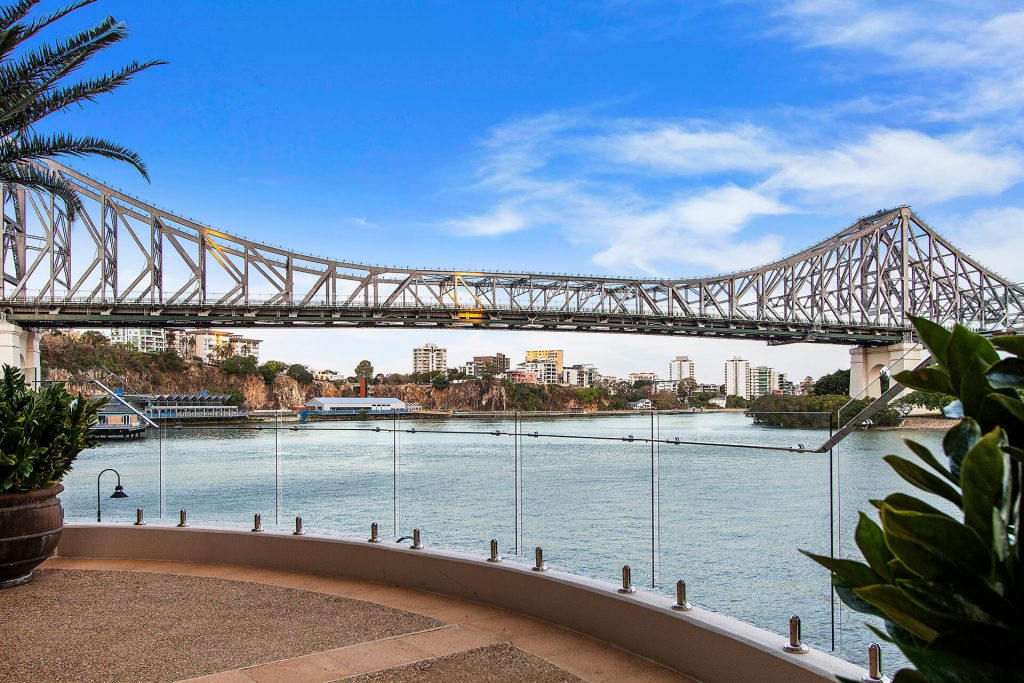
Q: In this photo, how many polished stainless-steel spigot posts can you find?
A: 12